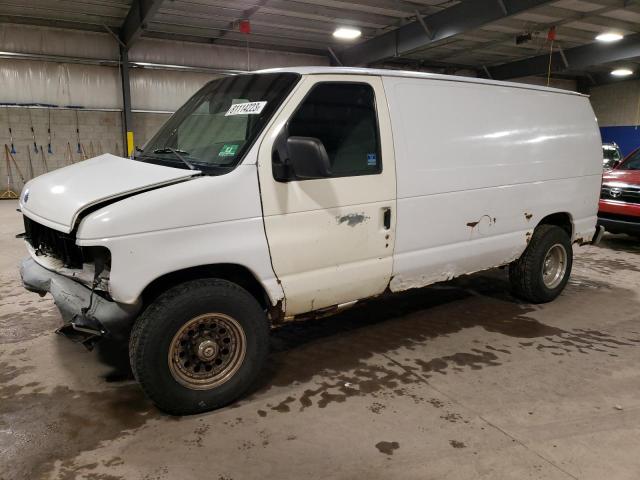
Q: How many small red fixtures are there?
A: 2